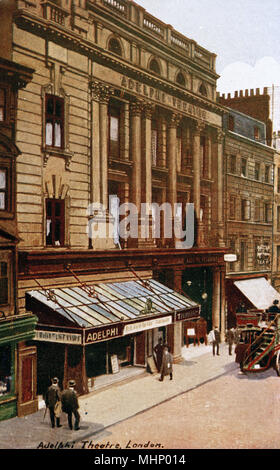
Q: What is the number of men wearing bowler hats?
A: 2